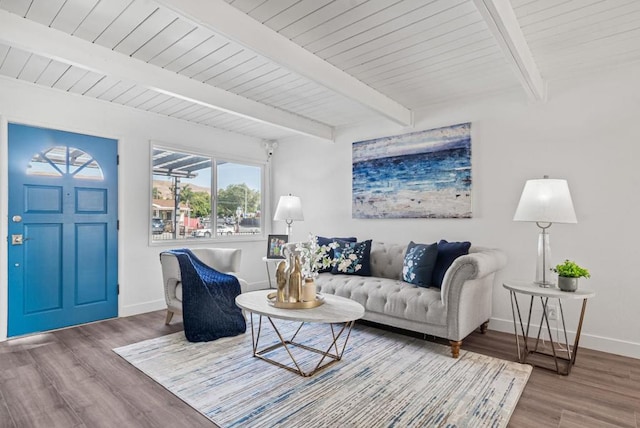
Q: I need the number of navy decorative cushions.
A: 4